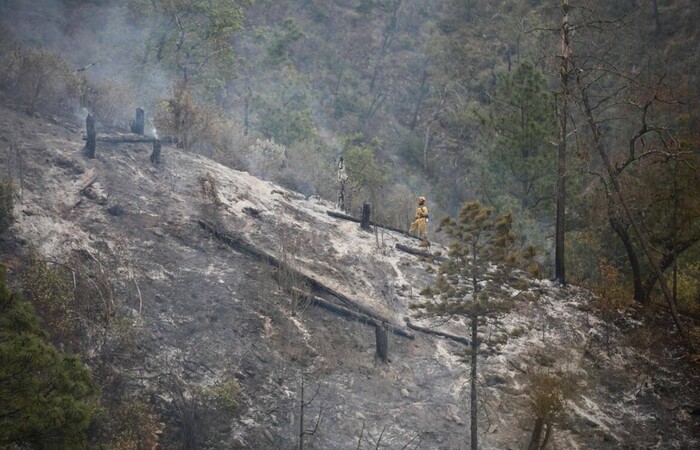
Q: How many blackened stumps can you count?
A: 5